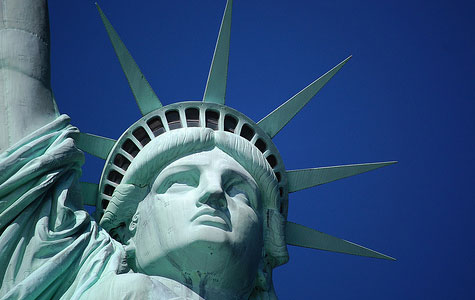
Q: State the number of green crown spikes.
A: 7